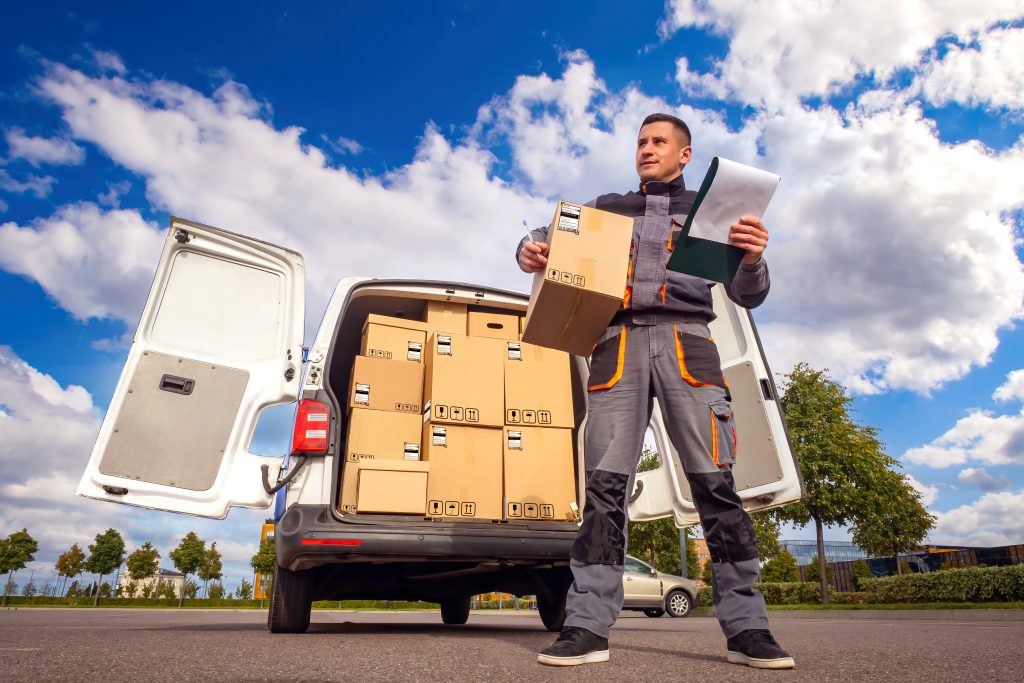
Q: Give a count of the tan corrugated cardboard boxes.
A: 12